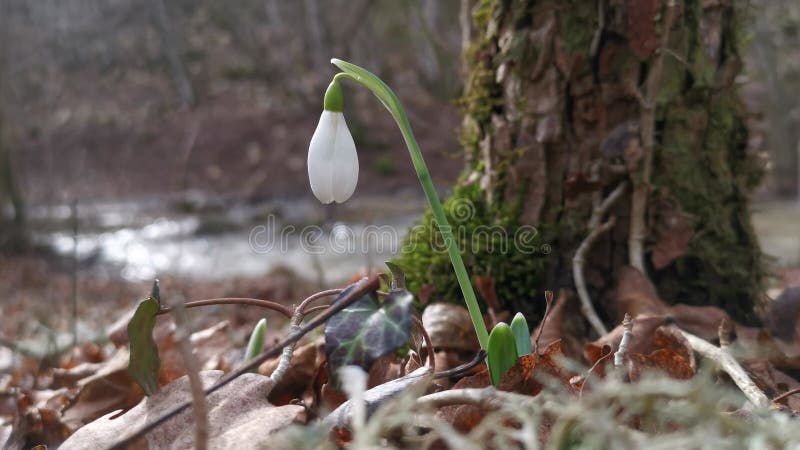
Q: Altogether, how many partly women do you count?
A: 0